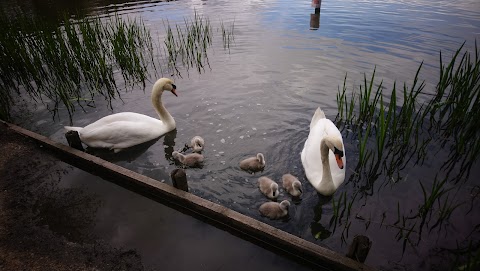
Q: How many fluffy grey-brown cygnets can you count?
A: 6